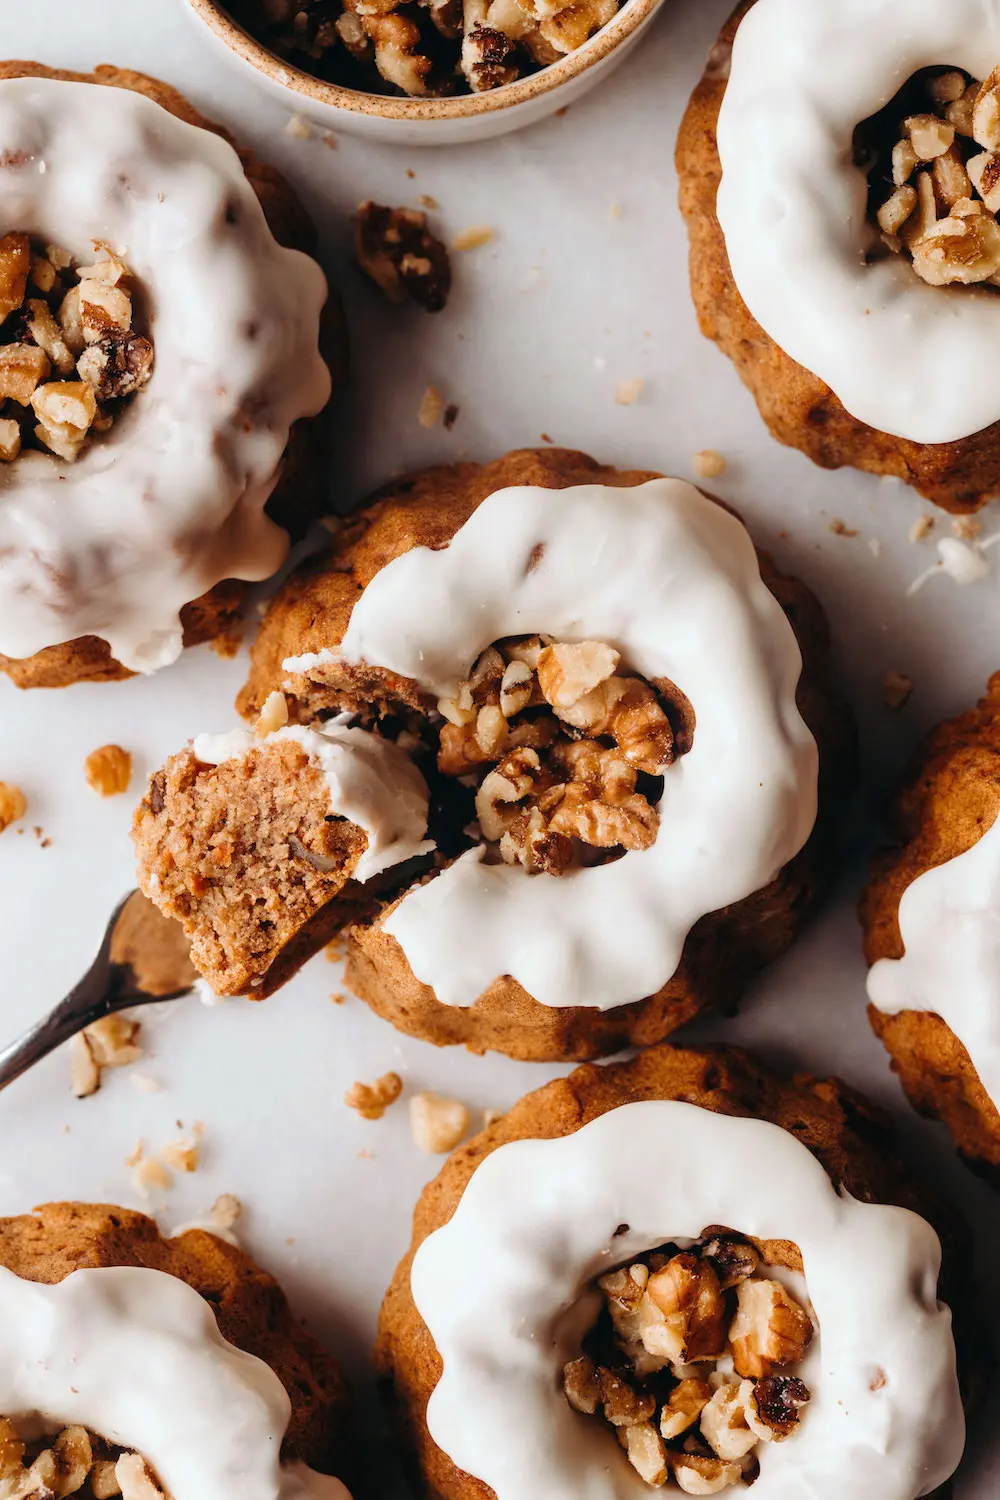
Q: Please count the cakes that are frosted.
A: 6